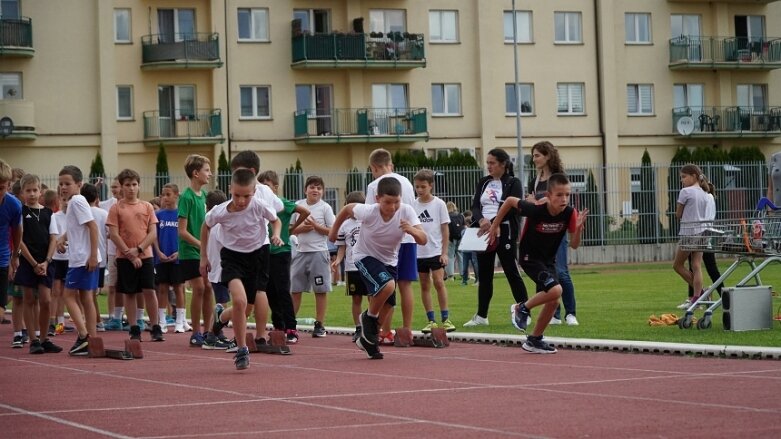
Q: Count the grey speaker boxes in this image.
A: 1